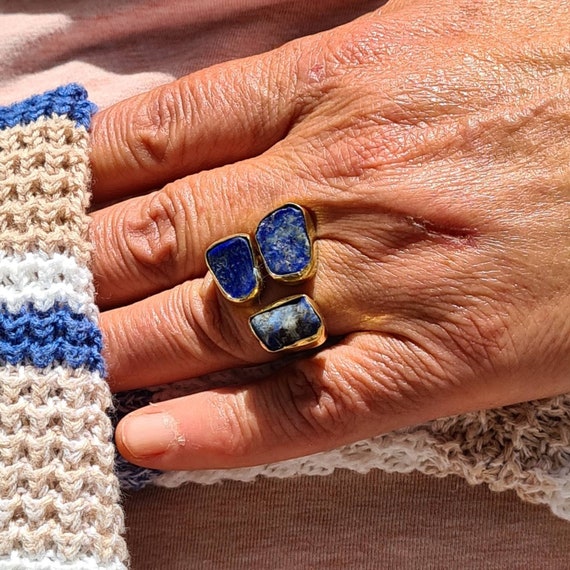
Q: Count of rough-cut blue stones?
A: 3